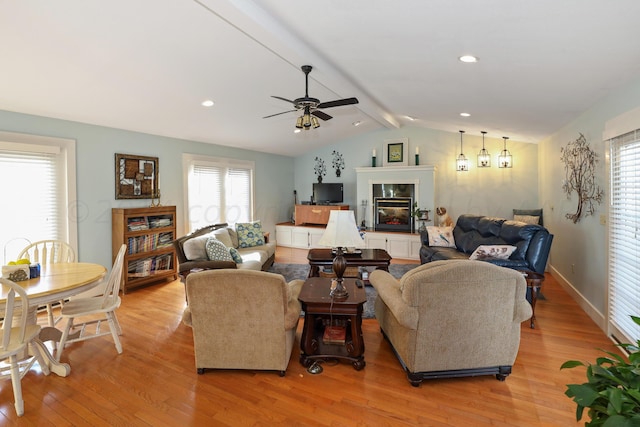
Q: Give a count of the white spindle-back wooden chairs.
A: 3